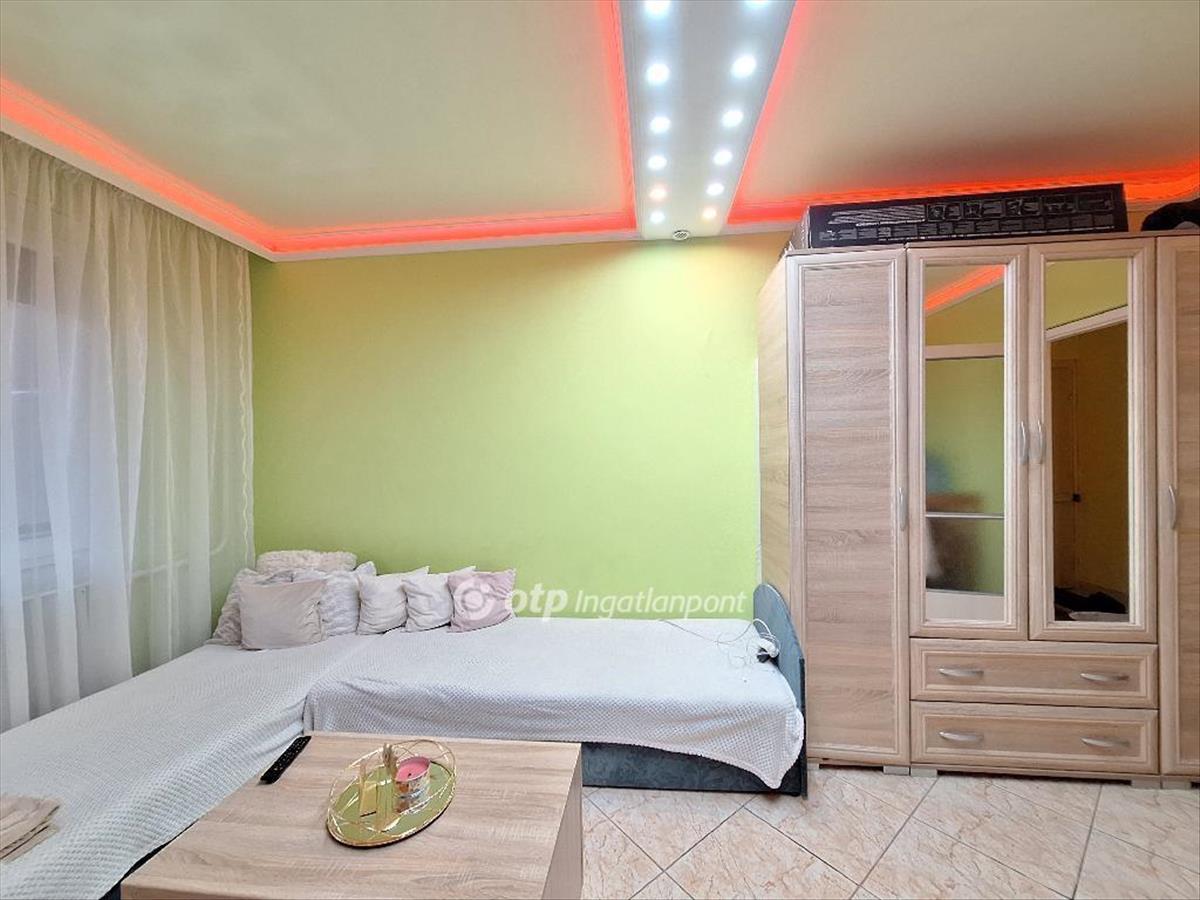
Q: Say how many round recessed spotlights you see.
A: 12